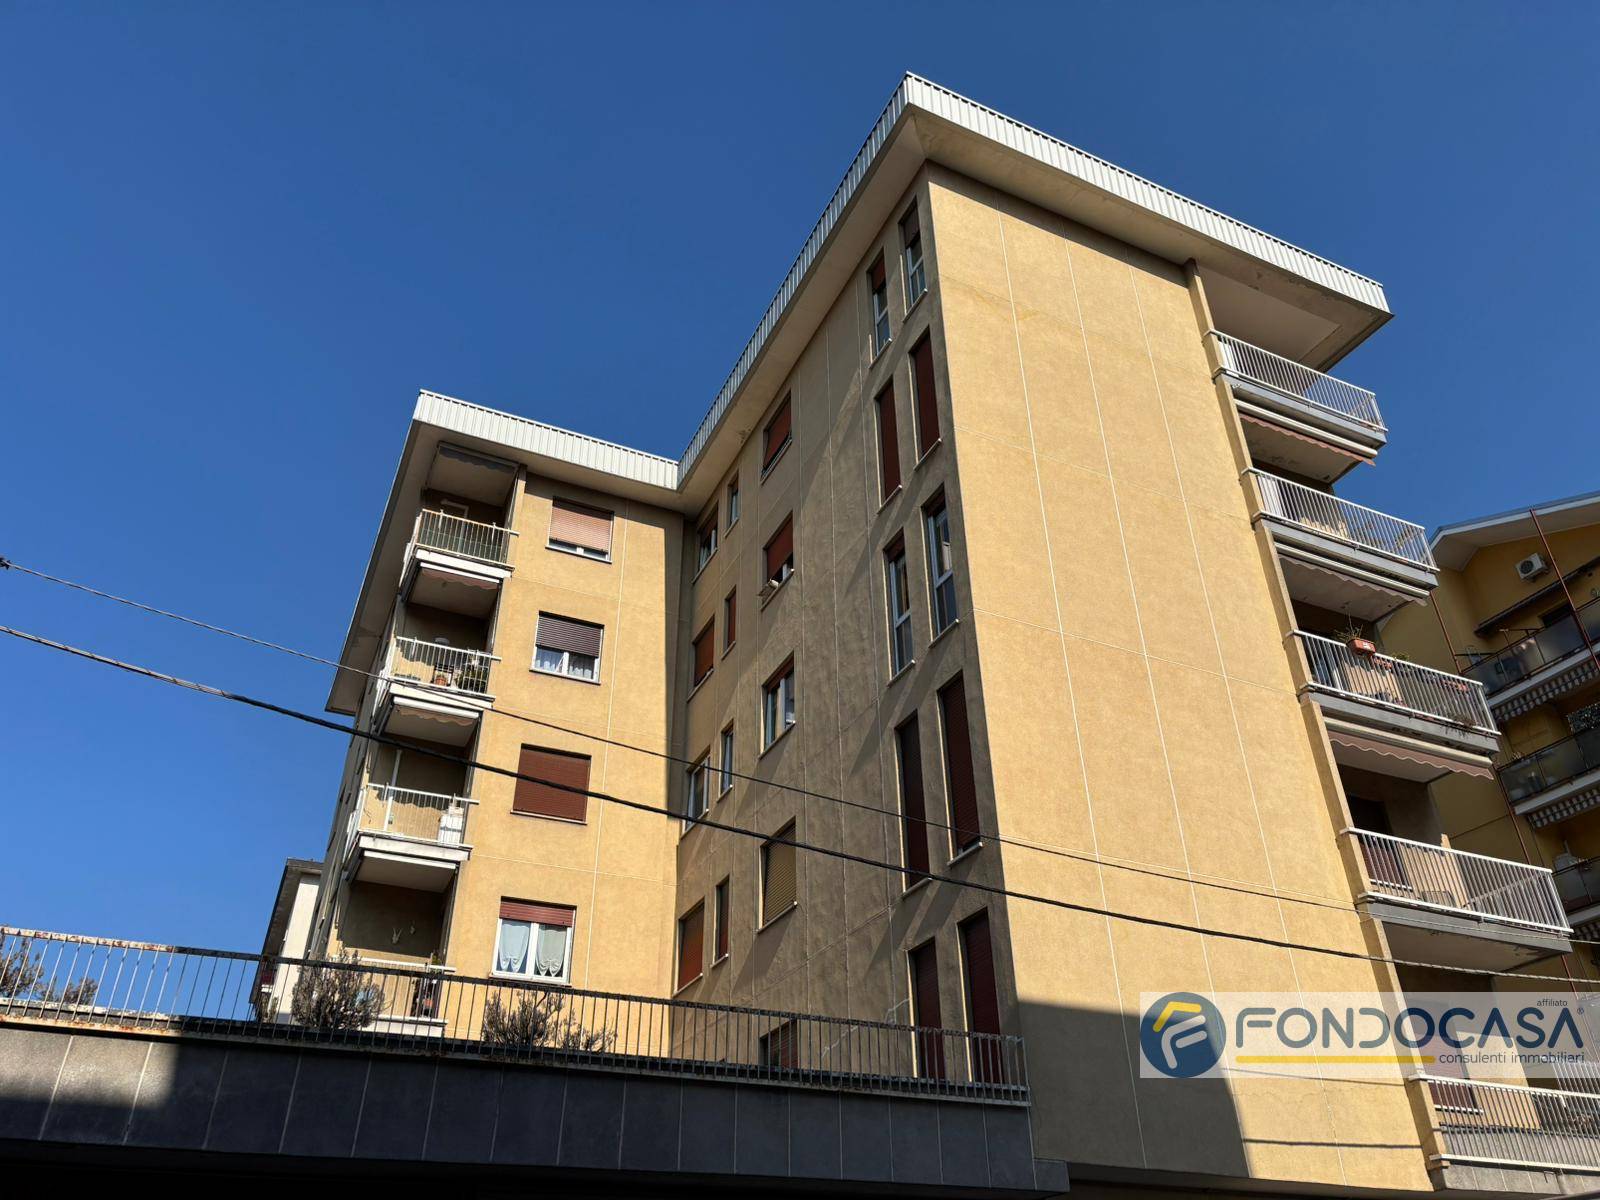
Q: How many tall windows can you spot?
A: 10